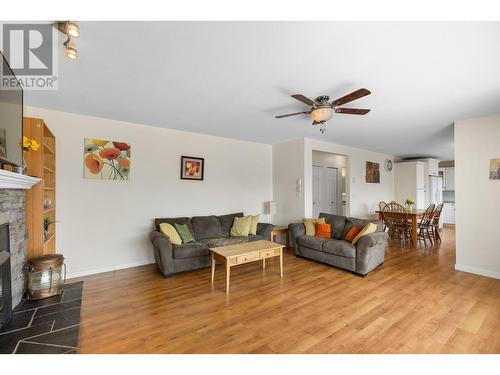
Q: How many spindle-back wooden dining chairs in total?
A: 5